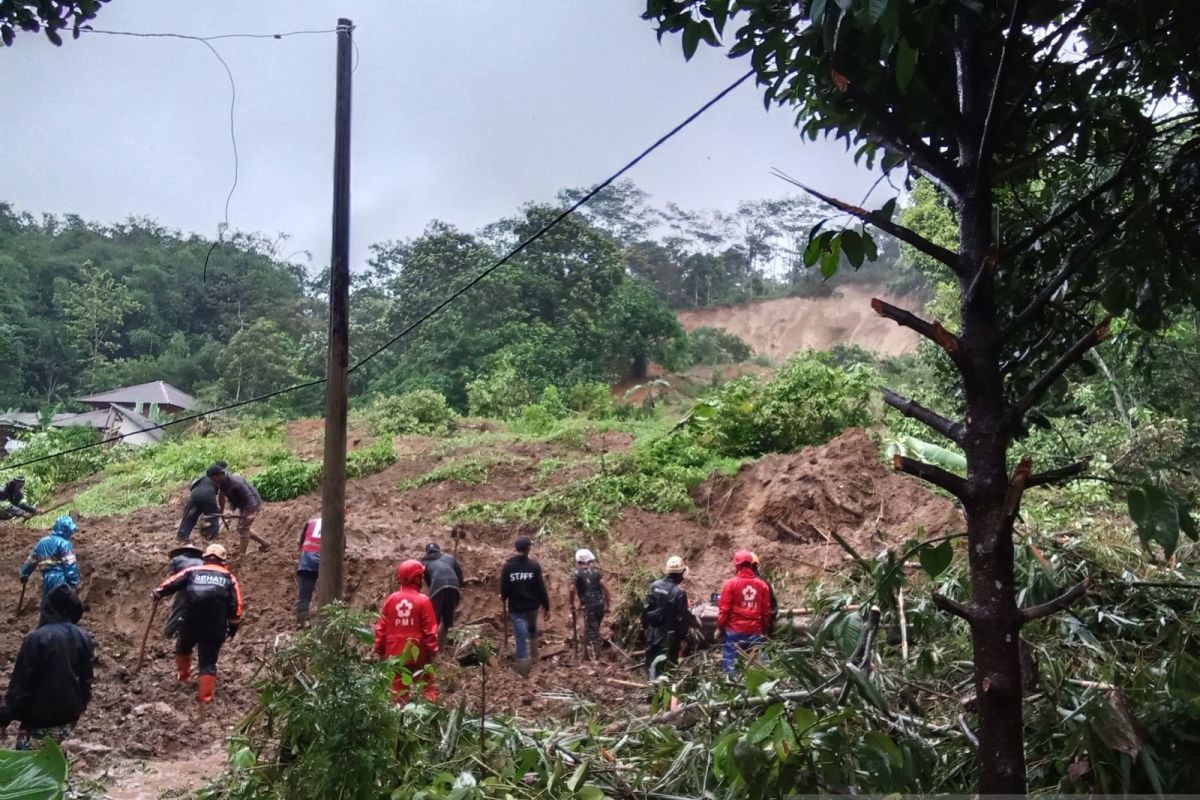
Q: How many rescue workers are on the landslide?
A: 15